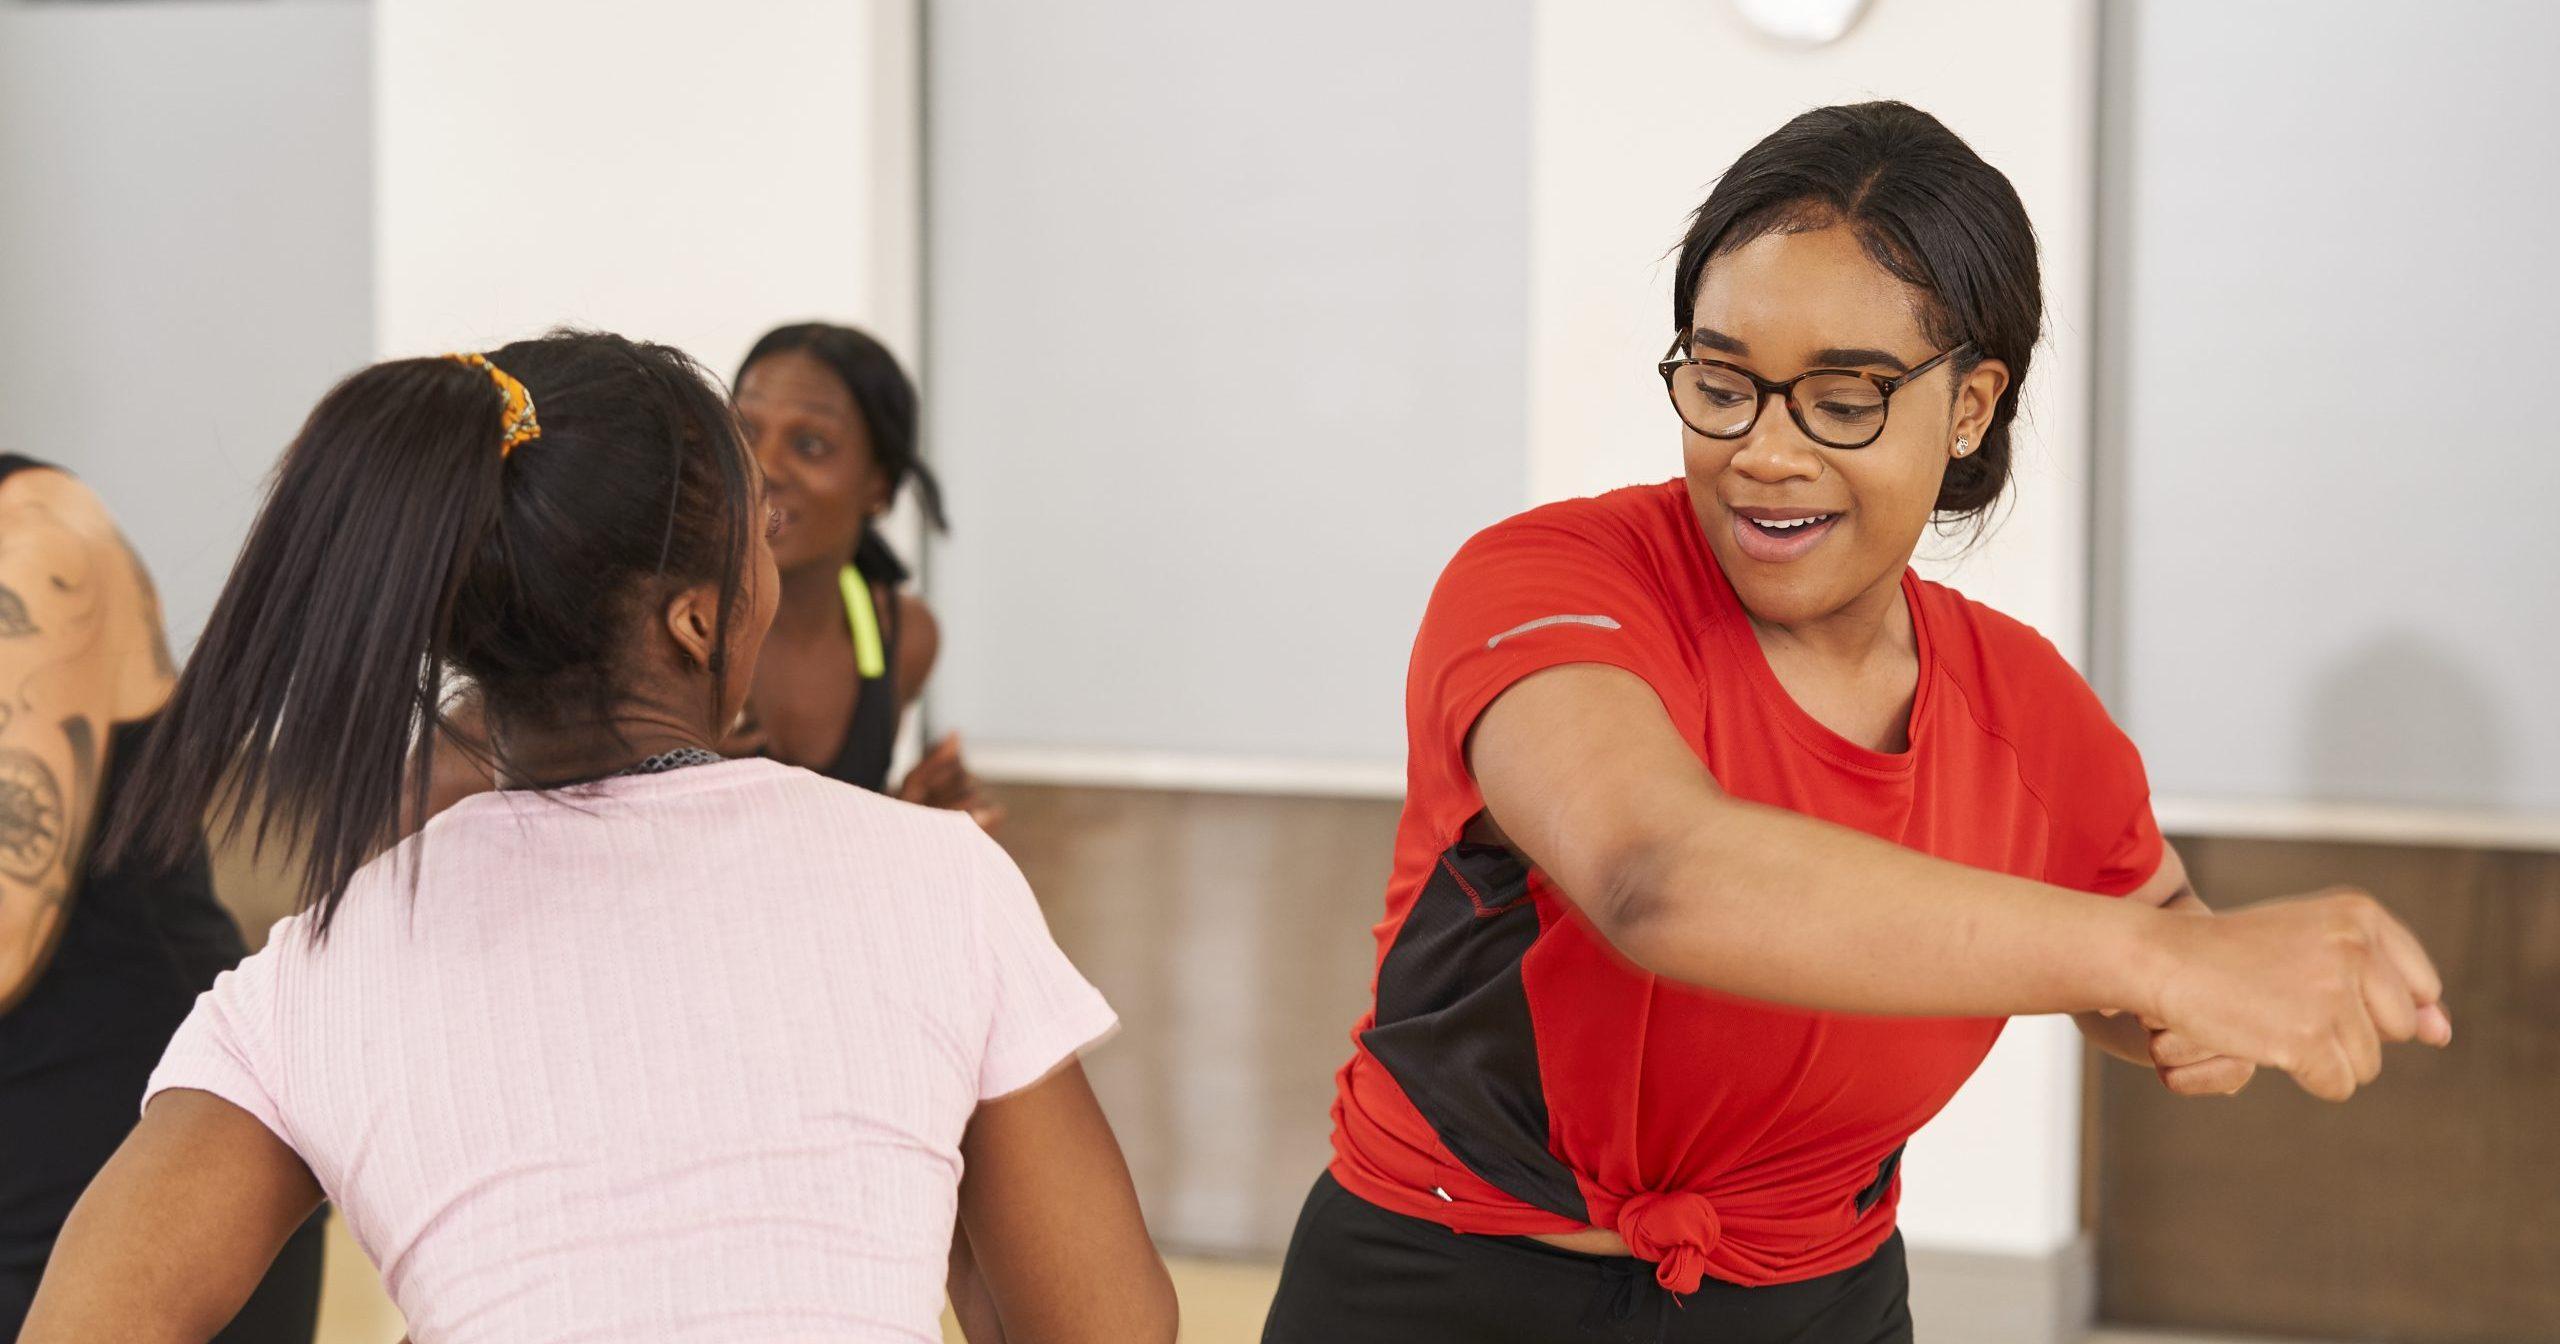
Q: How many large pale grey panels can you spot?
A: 3